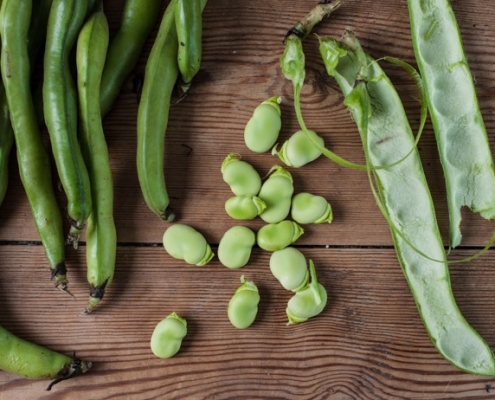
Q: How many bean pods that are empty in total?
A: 2